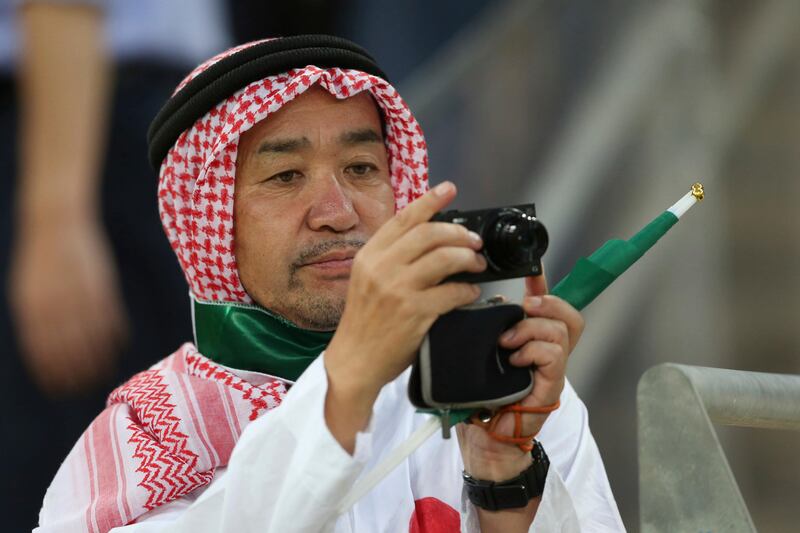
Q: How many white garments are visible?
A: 1